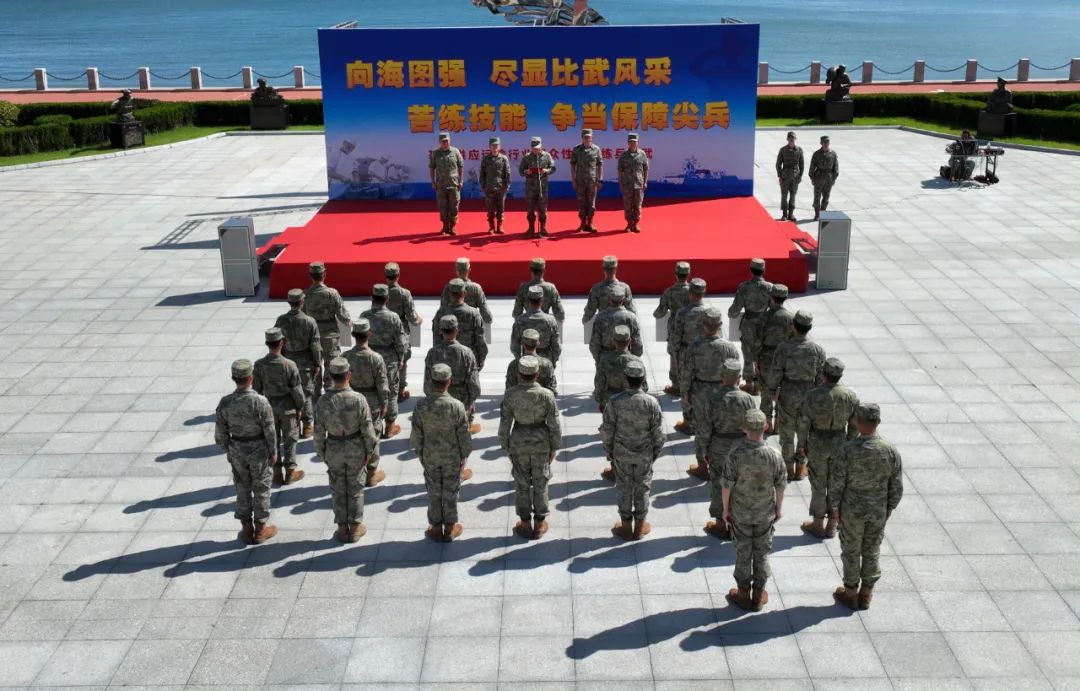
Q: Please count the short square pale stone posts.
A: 13